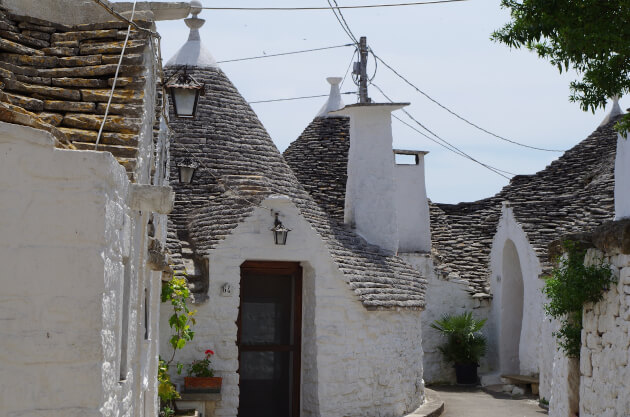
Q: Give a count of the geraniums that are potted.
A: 1